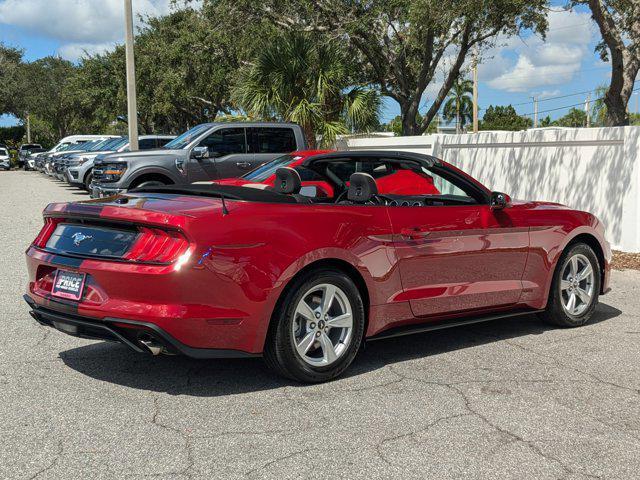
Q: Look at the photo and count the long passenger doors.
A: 1